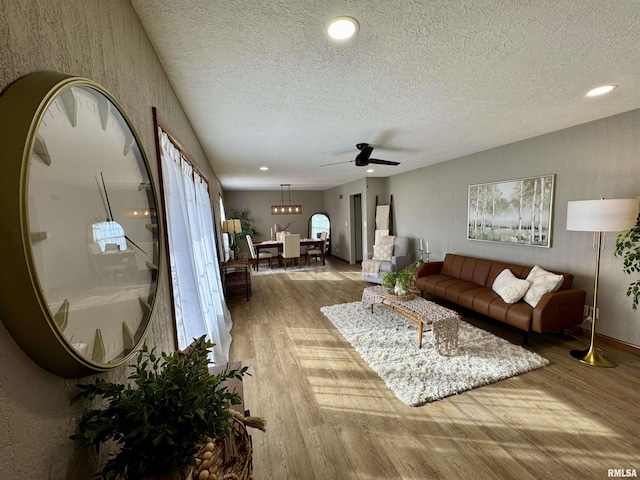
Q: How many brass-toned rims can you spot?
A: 1